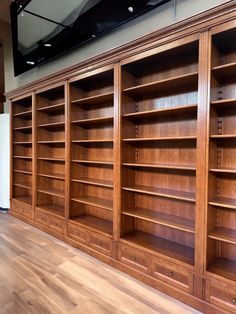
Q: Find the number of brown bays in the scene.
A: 5